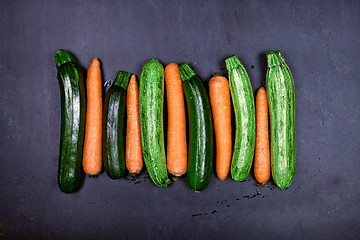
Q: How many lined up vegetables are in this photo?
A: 11